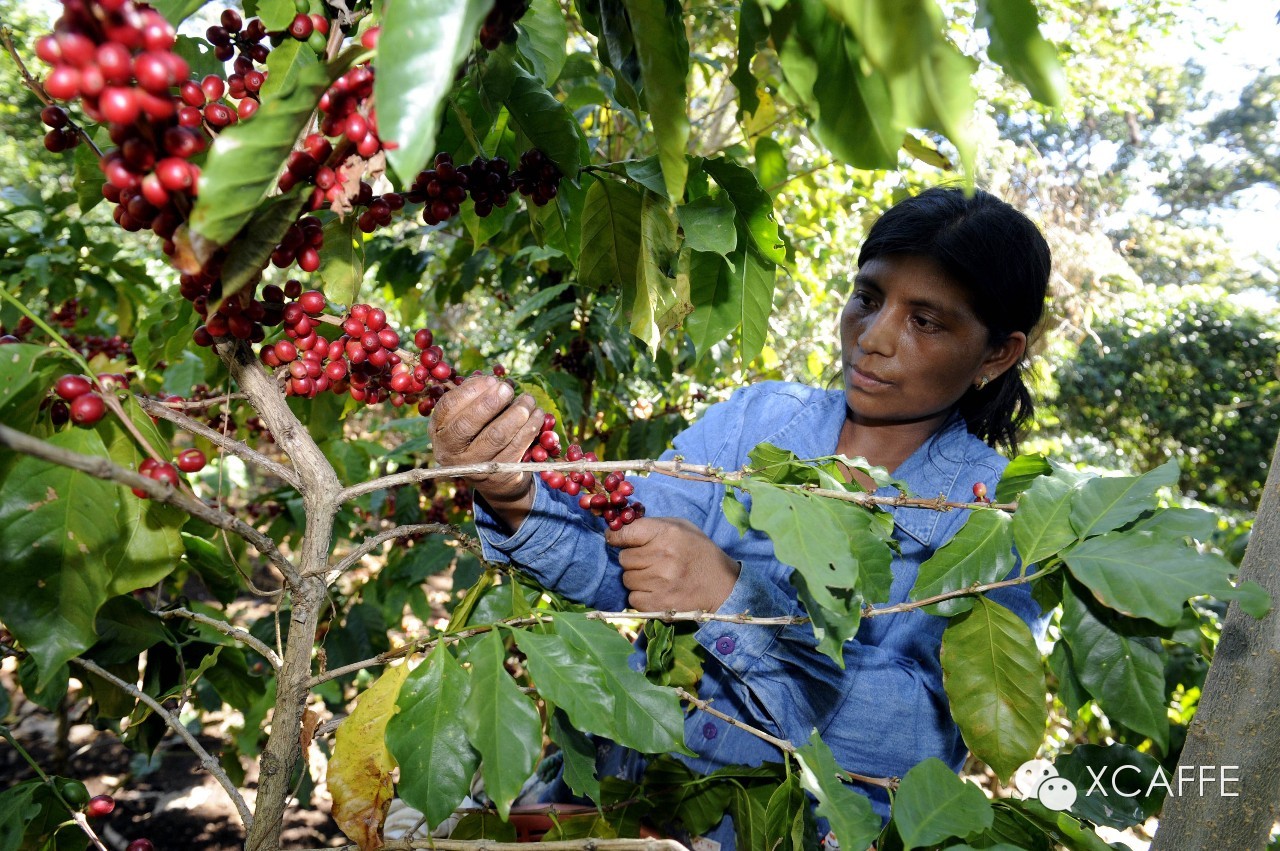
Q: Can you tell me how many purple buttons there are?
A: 2